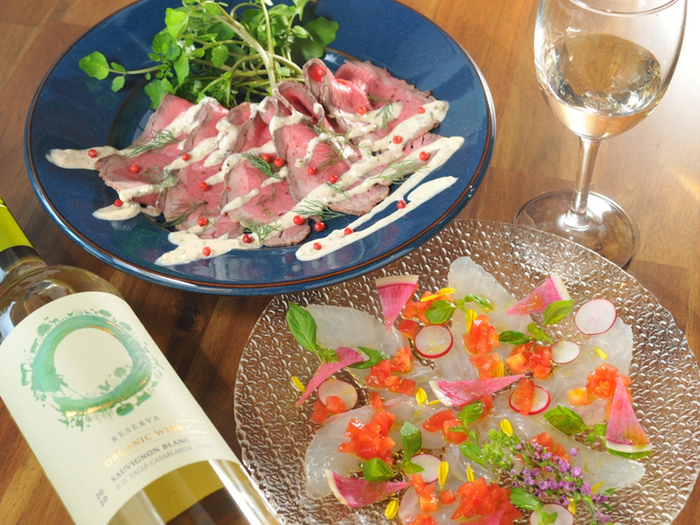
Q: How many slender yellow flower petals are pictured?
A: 14